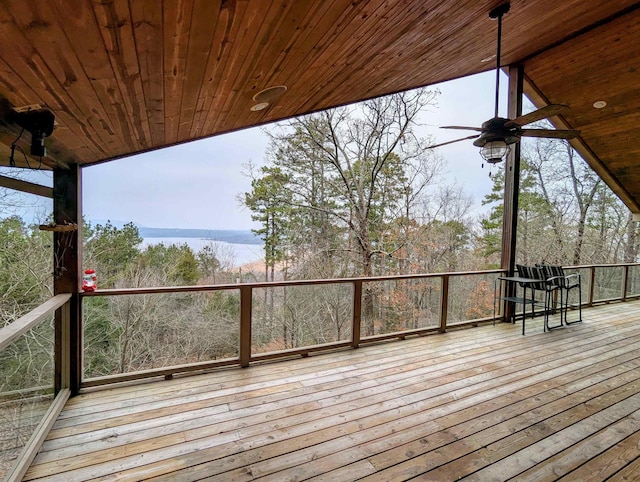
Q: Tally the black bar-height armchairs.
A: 2